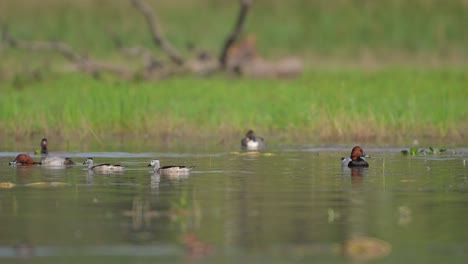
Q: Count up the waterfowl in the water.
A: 6